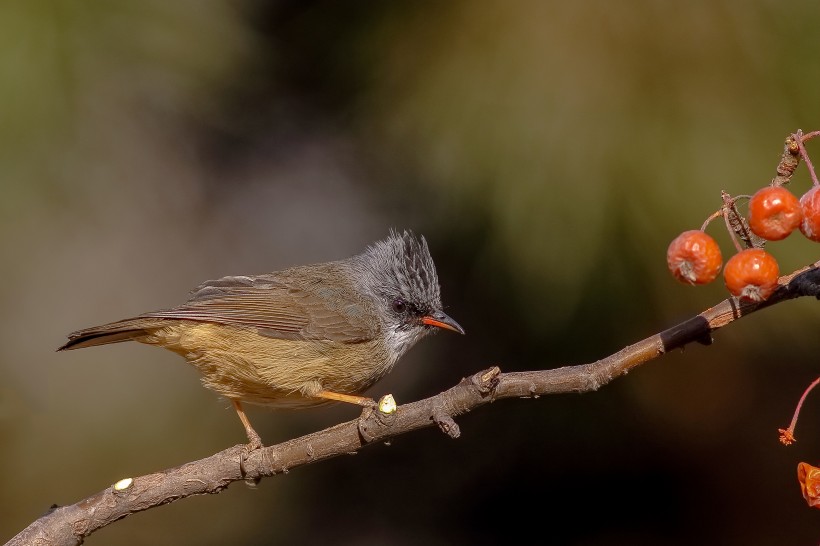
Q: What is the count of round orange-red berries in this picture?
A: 4